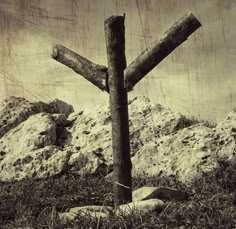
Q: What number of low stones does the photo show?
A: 3